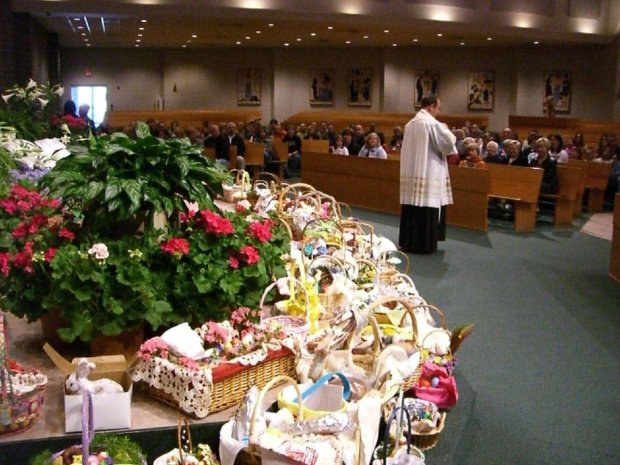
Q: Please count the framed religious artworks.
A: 6